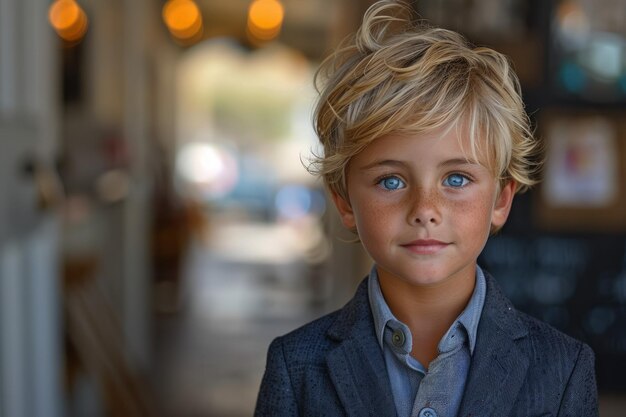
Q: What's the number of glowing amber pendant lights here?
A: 3